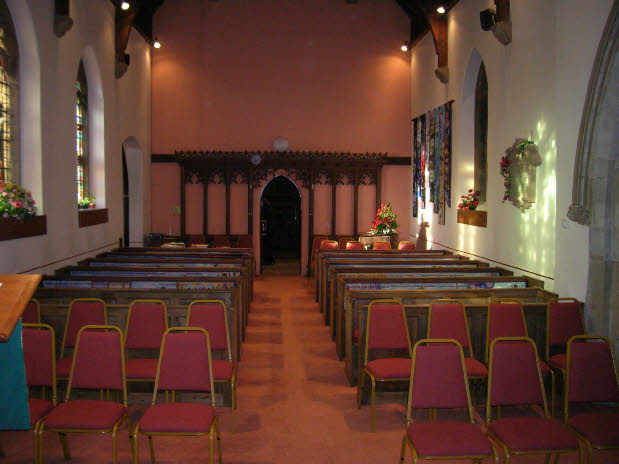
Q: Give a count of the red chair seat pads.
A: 13